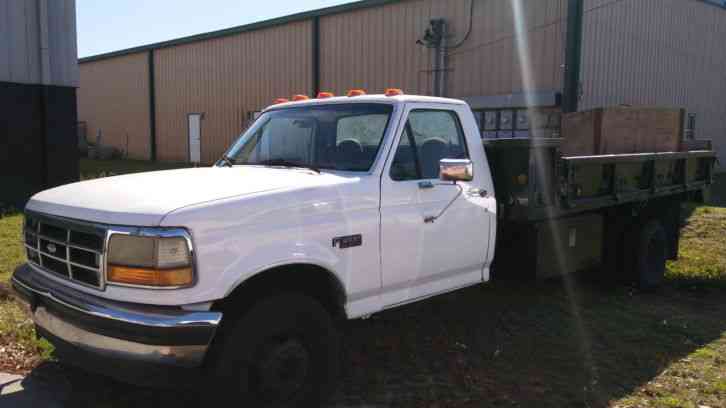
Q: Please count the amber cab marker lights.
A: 5